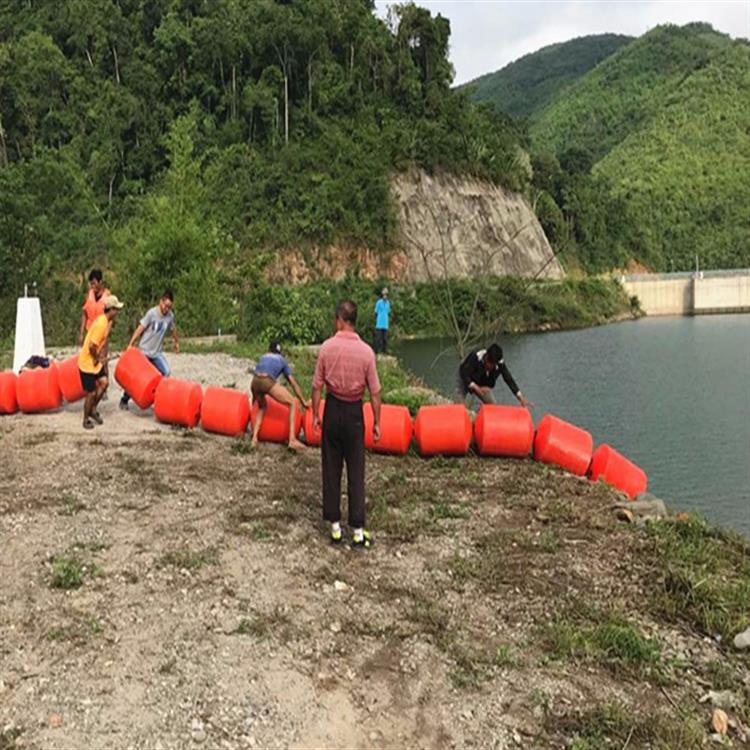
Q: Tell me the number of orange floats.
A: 13